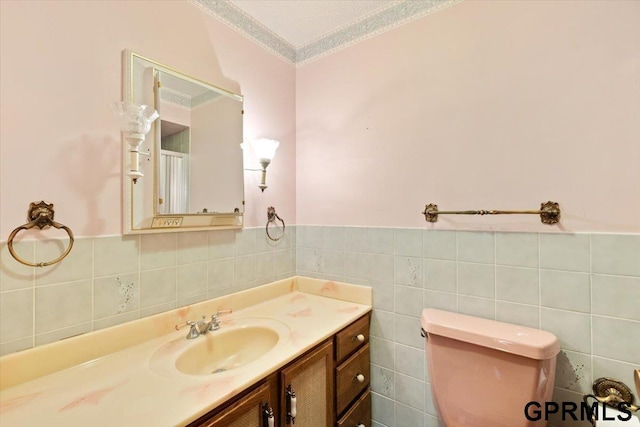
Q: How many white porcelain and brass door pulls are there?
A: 2